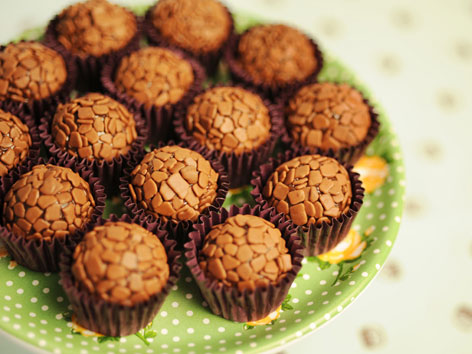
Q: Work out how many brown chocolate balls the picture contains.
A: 14